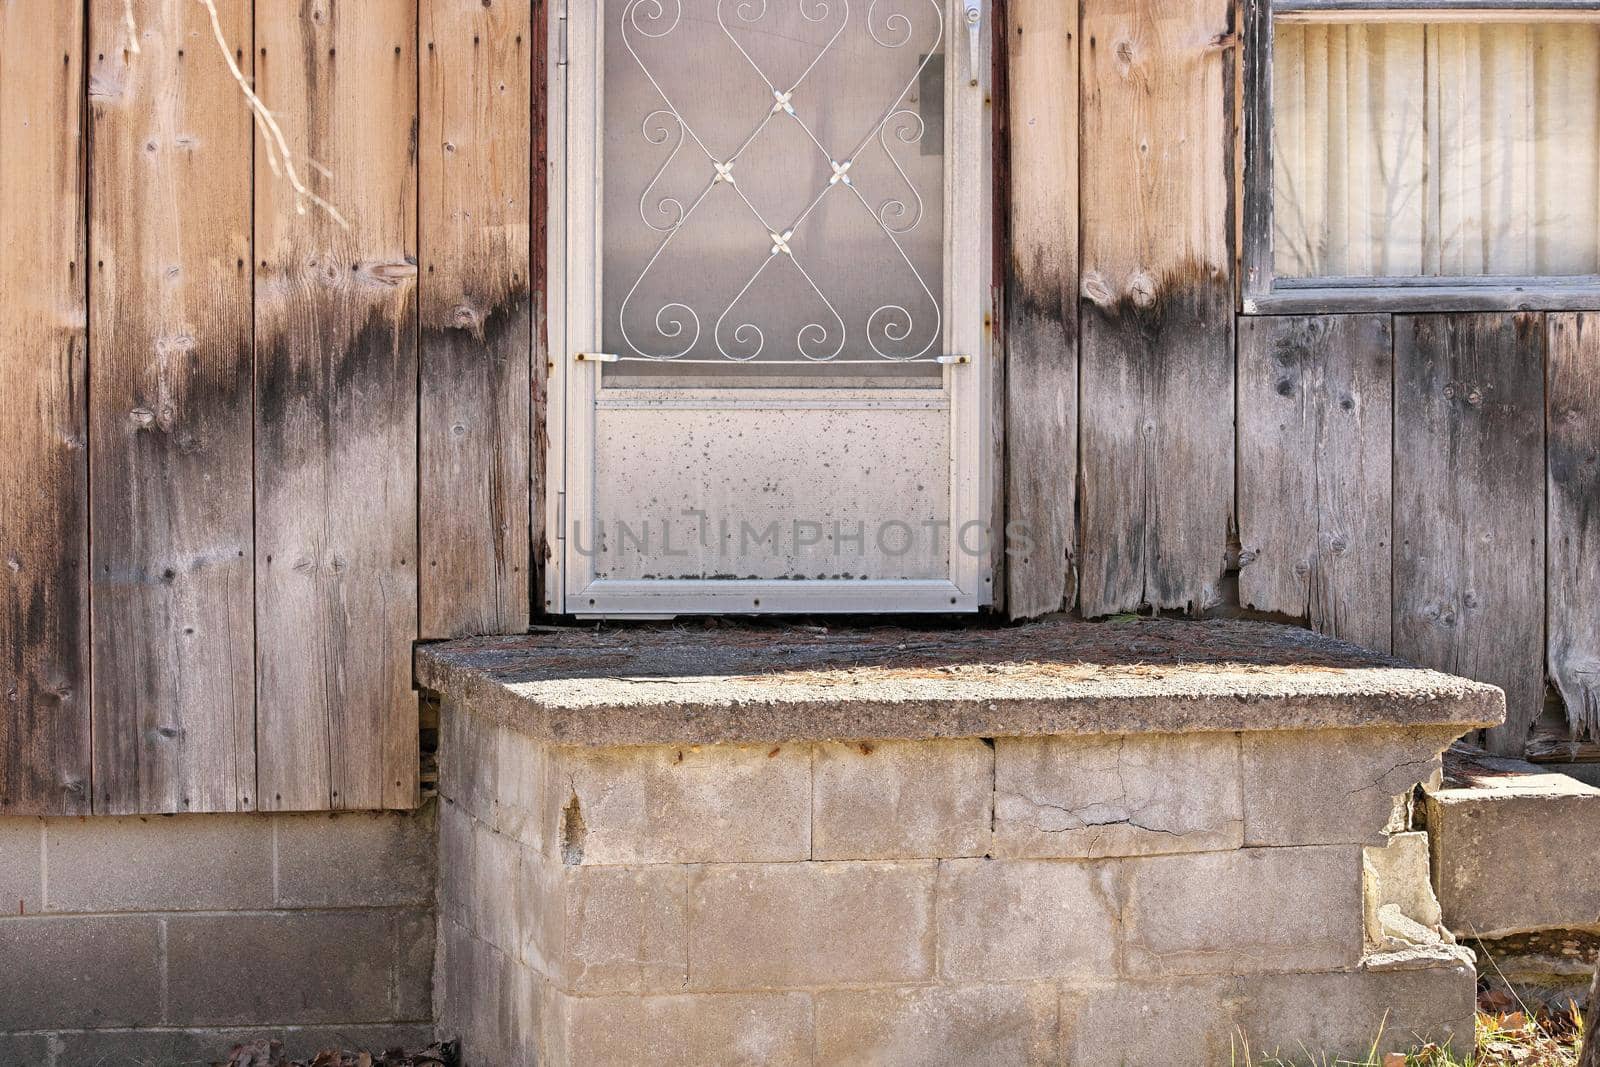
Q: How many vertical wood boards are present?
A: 9